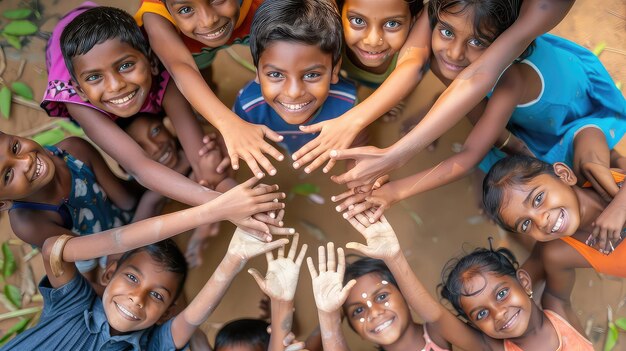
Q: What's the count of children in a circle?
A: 12